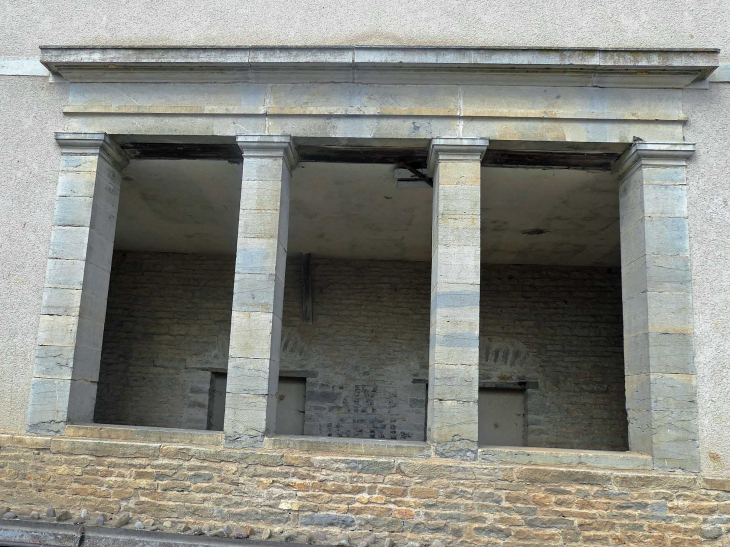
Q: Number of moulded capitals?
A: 4